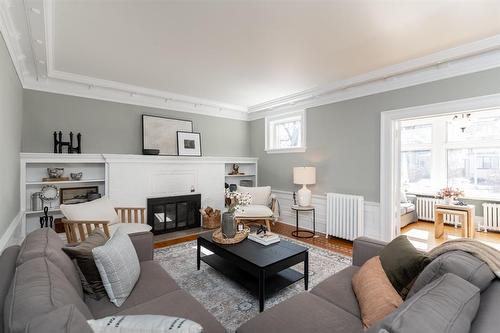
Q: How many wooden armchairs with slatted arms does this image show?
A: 2